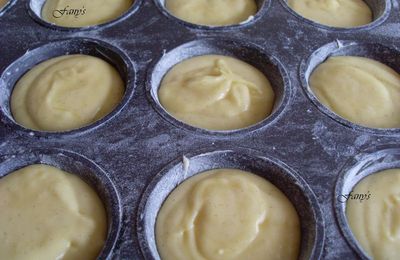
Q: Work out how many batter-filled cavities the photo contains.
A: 9